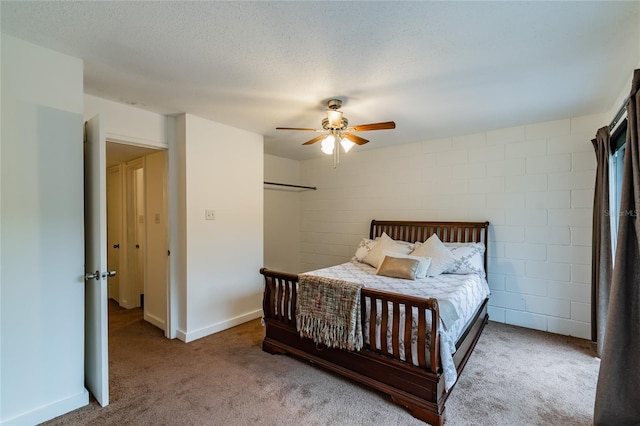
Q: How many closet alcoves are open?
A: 1